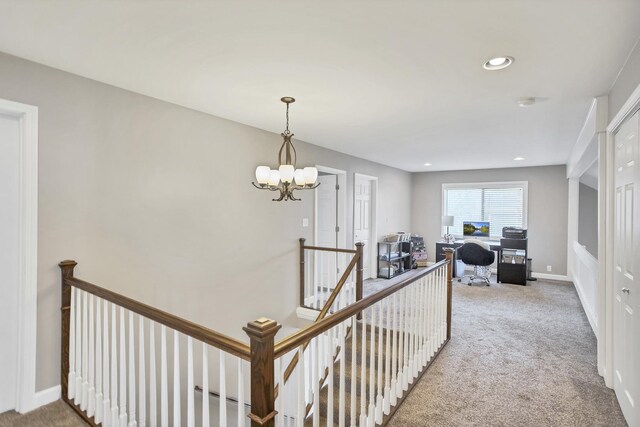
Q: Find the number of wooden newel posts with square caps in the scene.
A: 5